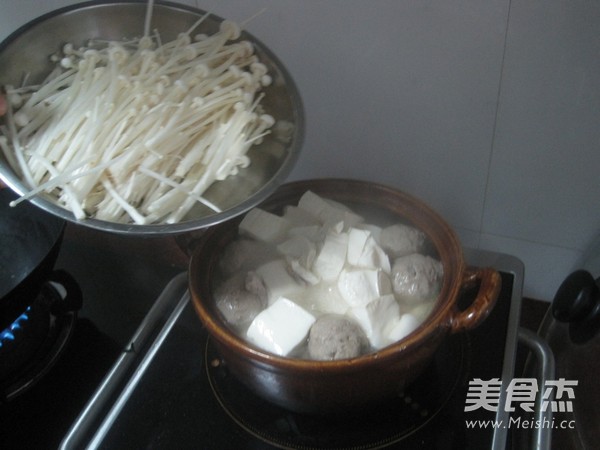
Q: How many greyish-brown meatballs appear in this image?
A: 5